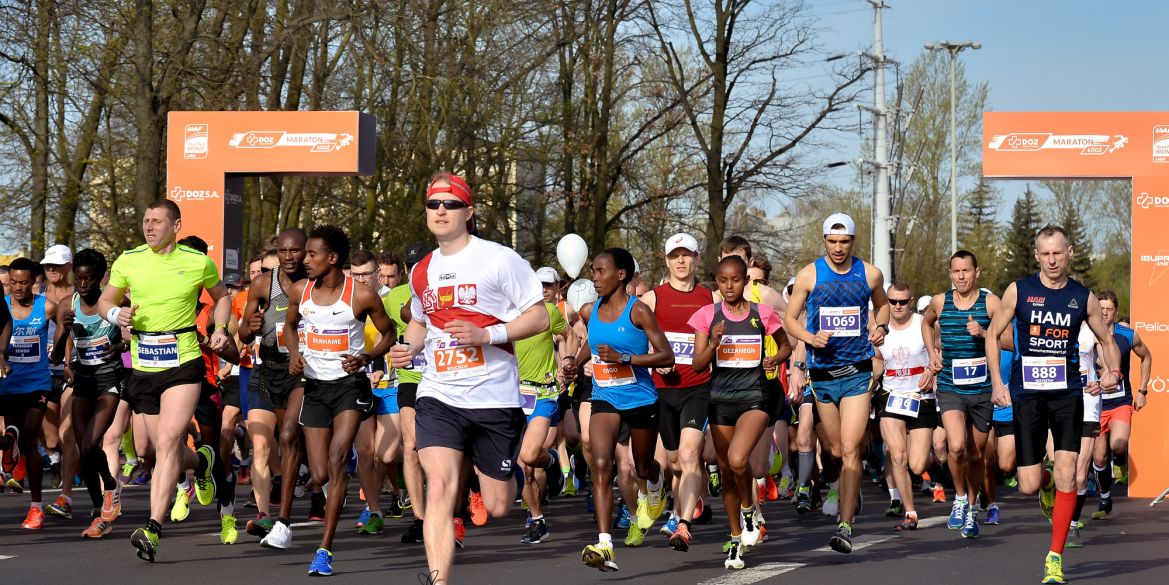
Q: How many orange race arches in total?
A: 2